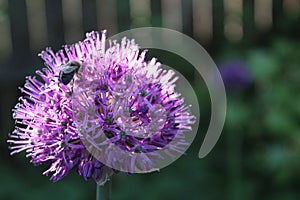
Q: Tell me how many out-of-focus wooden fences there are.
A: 1